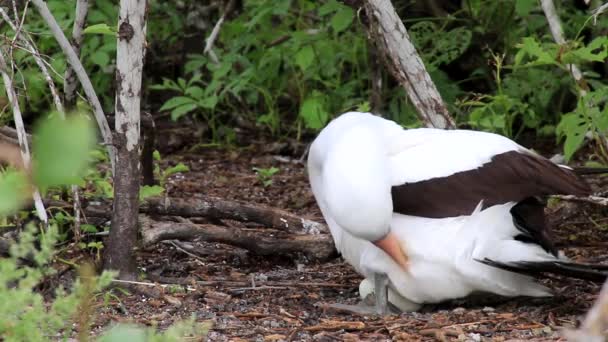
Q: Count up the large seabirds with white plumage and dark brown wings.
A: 1